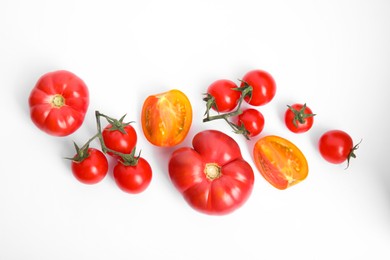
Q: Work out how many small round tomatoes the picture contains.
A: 8